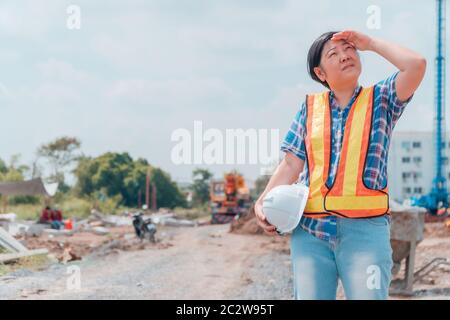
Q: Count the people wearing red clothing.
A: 2